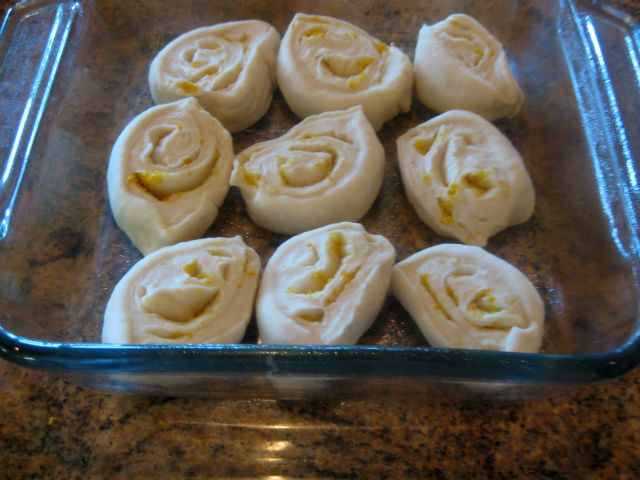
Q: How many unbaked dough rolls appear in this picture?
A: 9